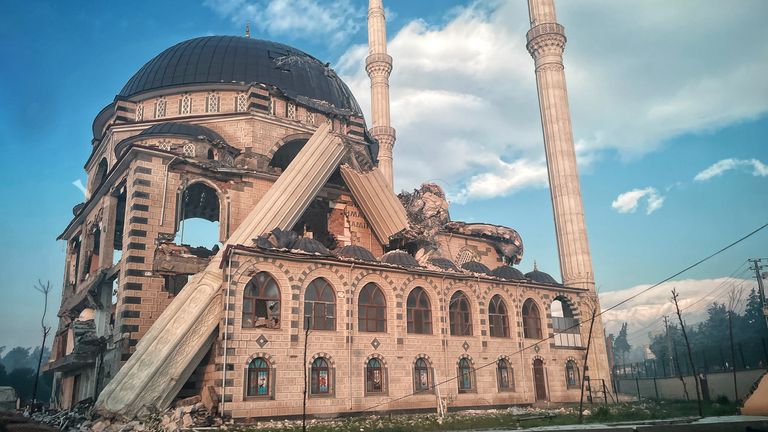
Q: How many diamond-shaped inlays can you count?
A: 4